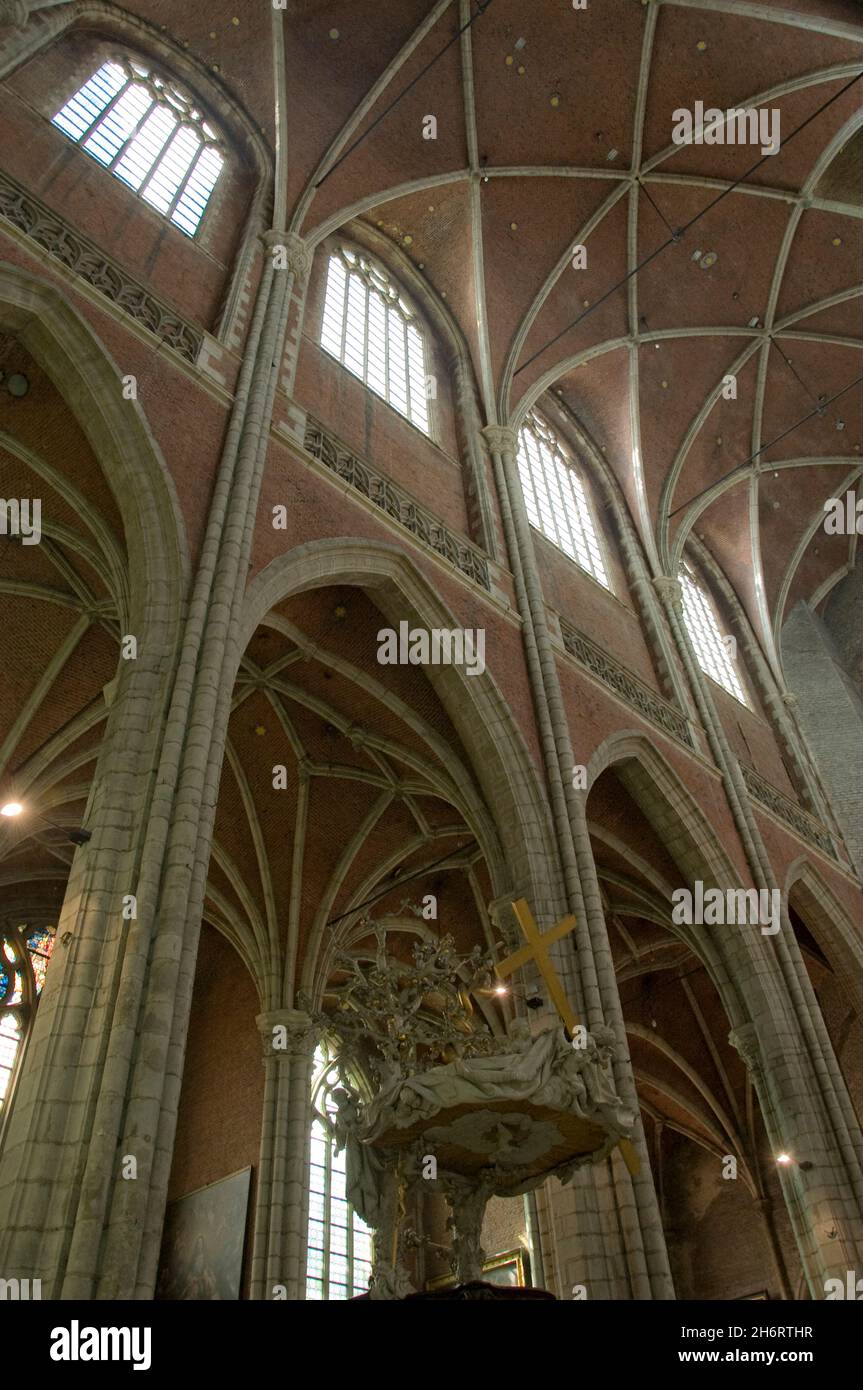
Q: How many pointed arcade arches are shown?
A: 4